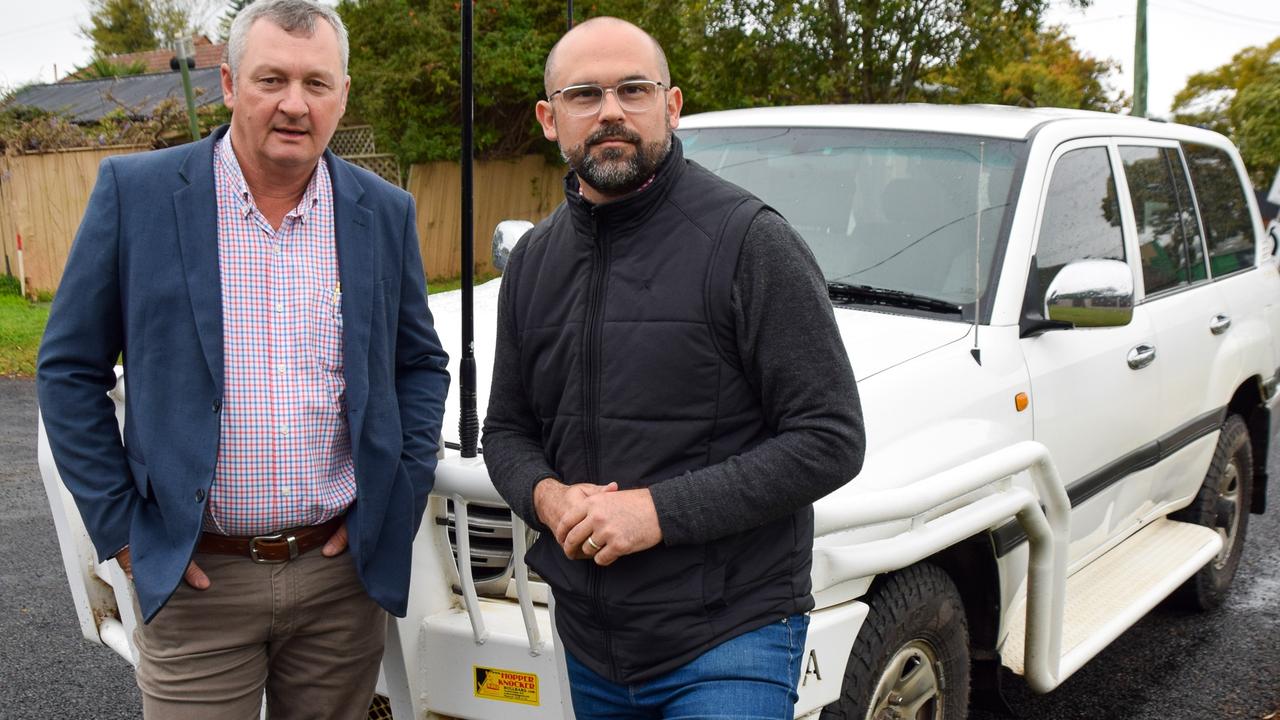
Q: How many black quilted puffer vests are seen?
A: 1